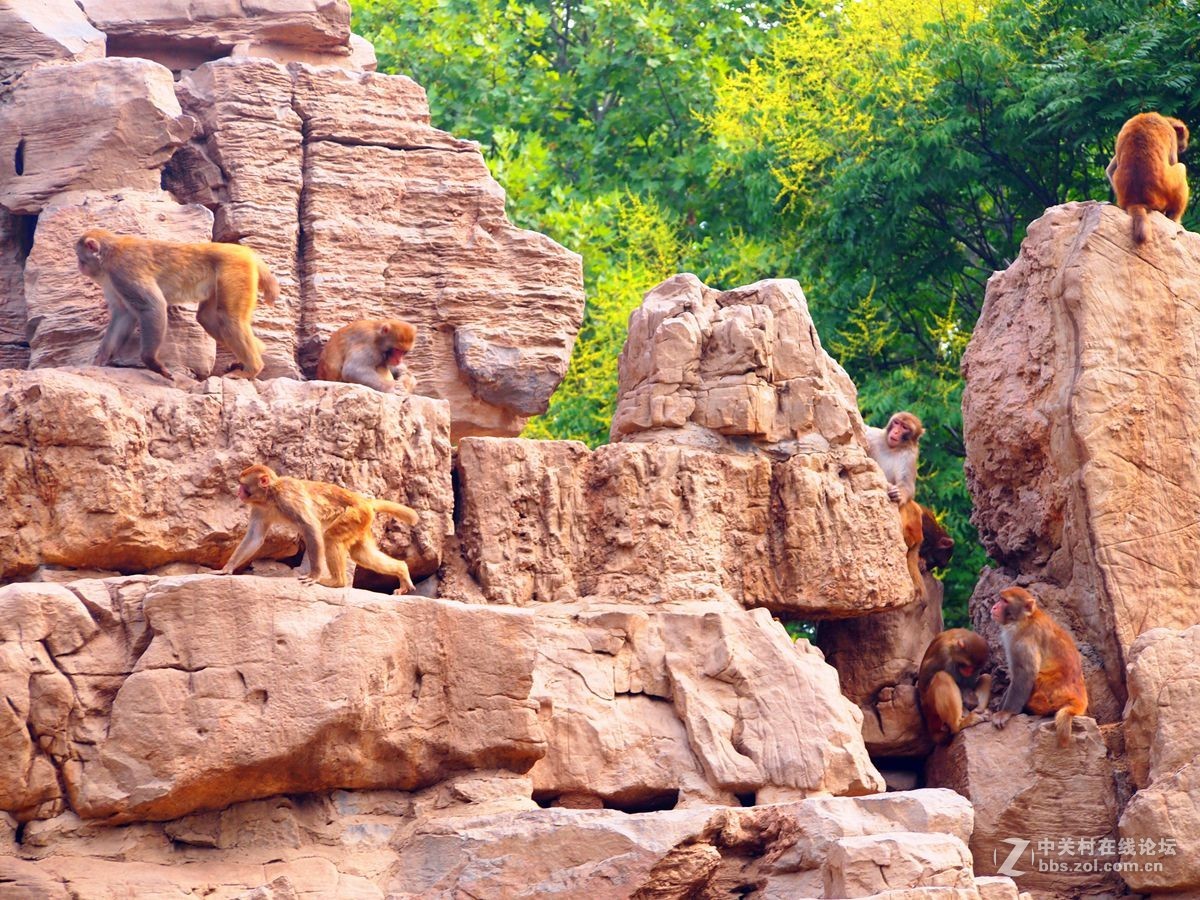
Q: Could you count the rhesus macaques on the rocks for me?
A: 8